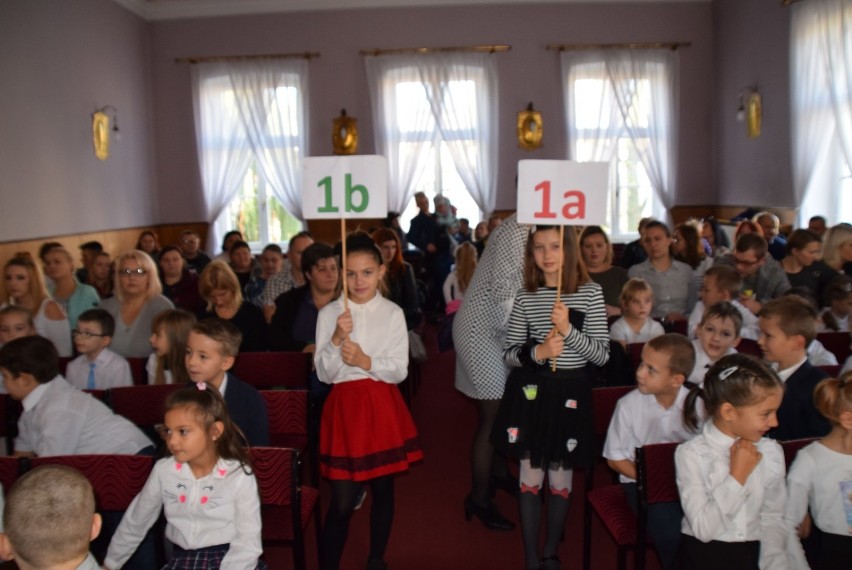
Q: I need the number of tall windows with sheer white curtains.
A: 4